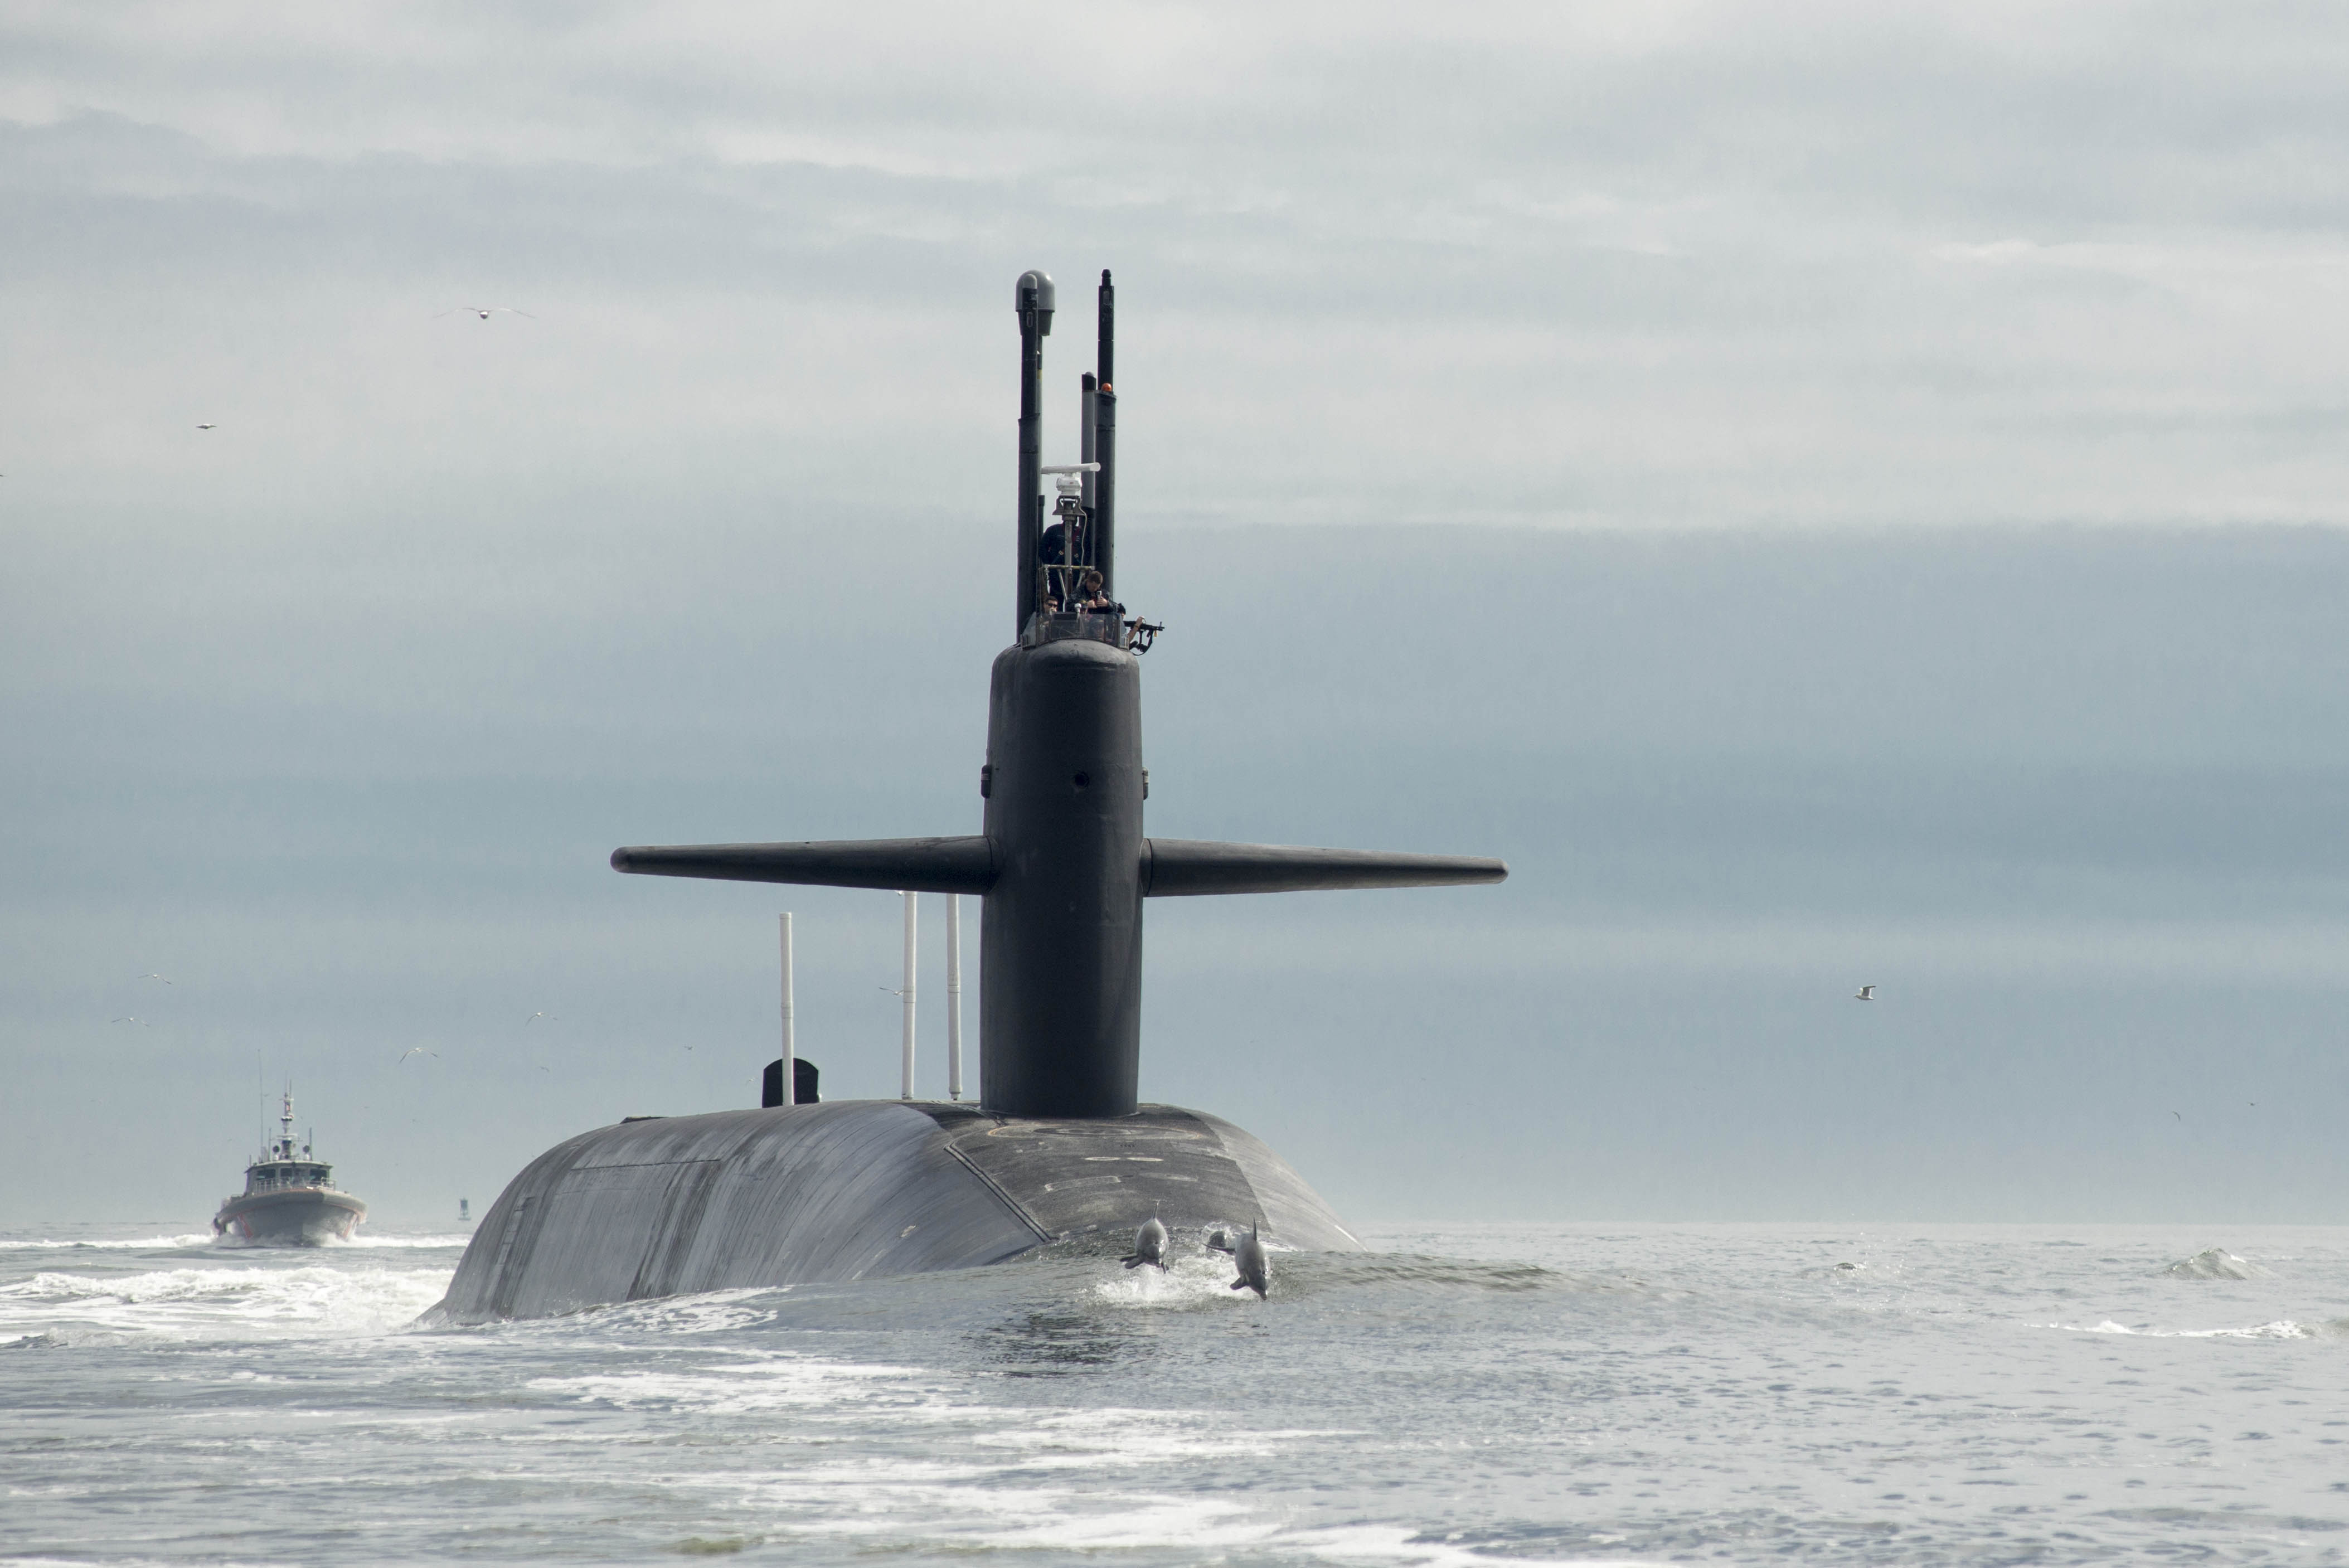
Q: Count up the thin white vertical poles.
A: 3